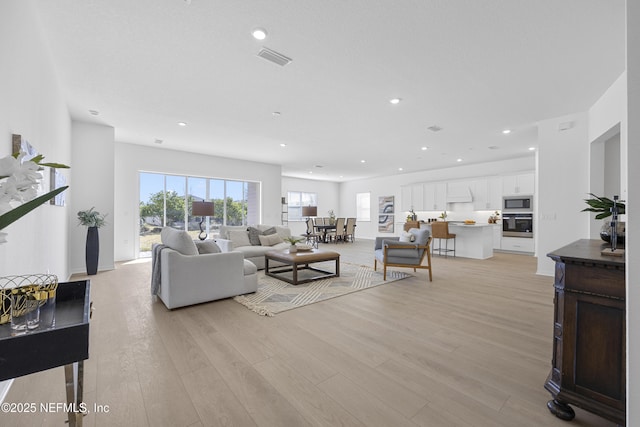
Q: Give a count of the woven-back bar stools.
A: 2